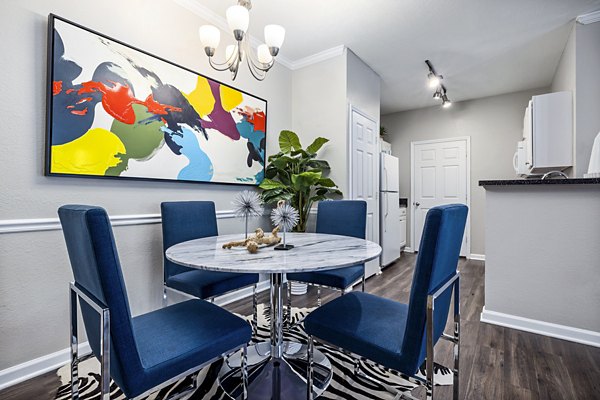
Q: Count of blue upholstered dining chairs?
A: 4